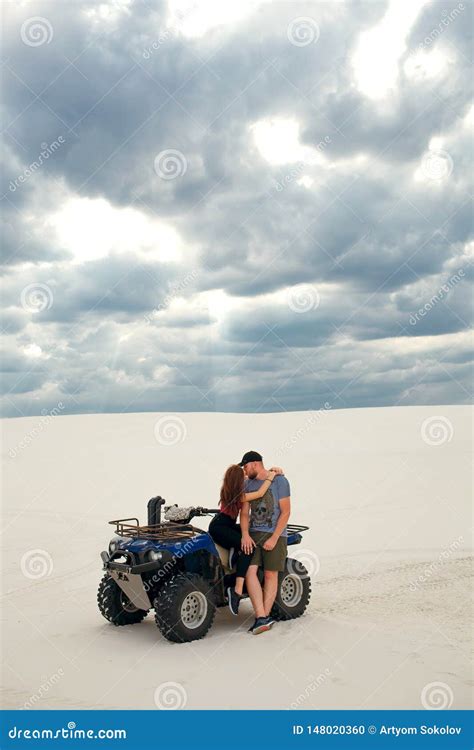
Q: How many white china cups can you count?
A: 0